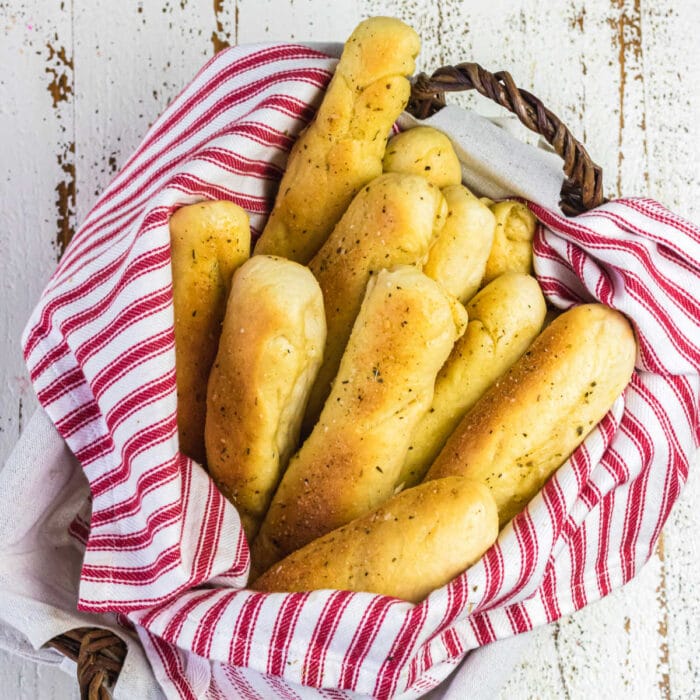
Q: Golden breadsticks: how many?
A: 11